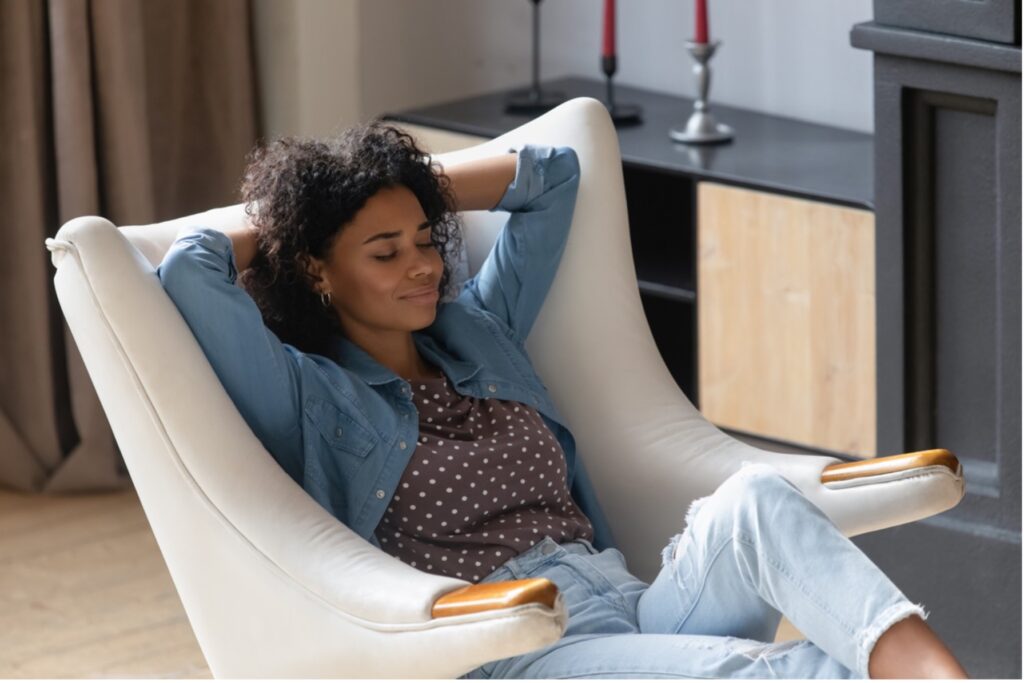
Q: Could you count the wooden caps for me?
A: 2